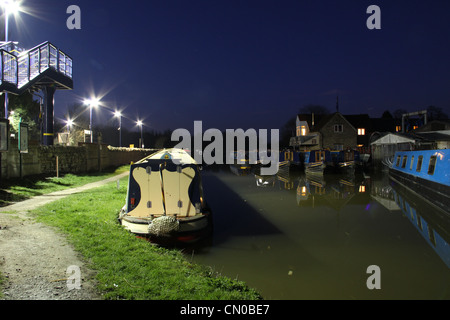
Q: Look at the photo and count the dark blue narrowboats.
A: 3